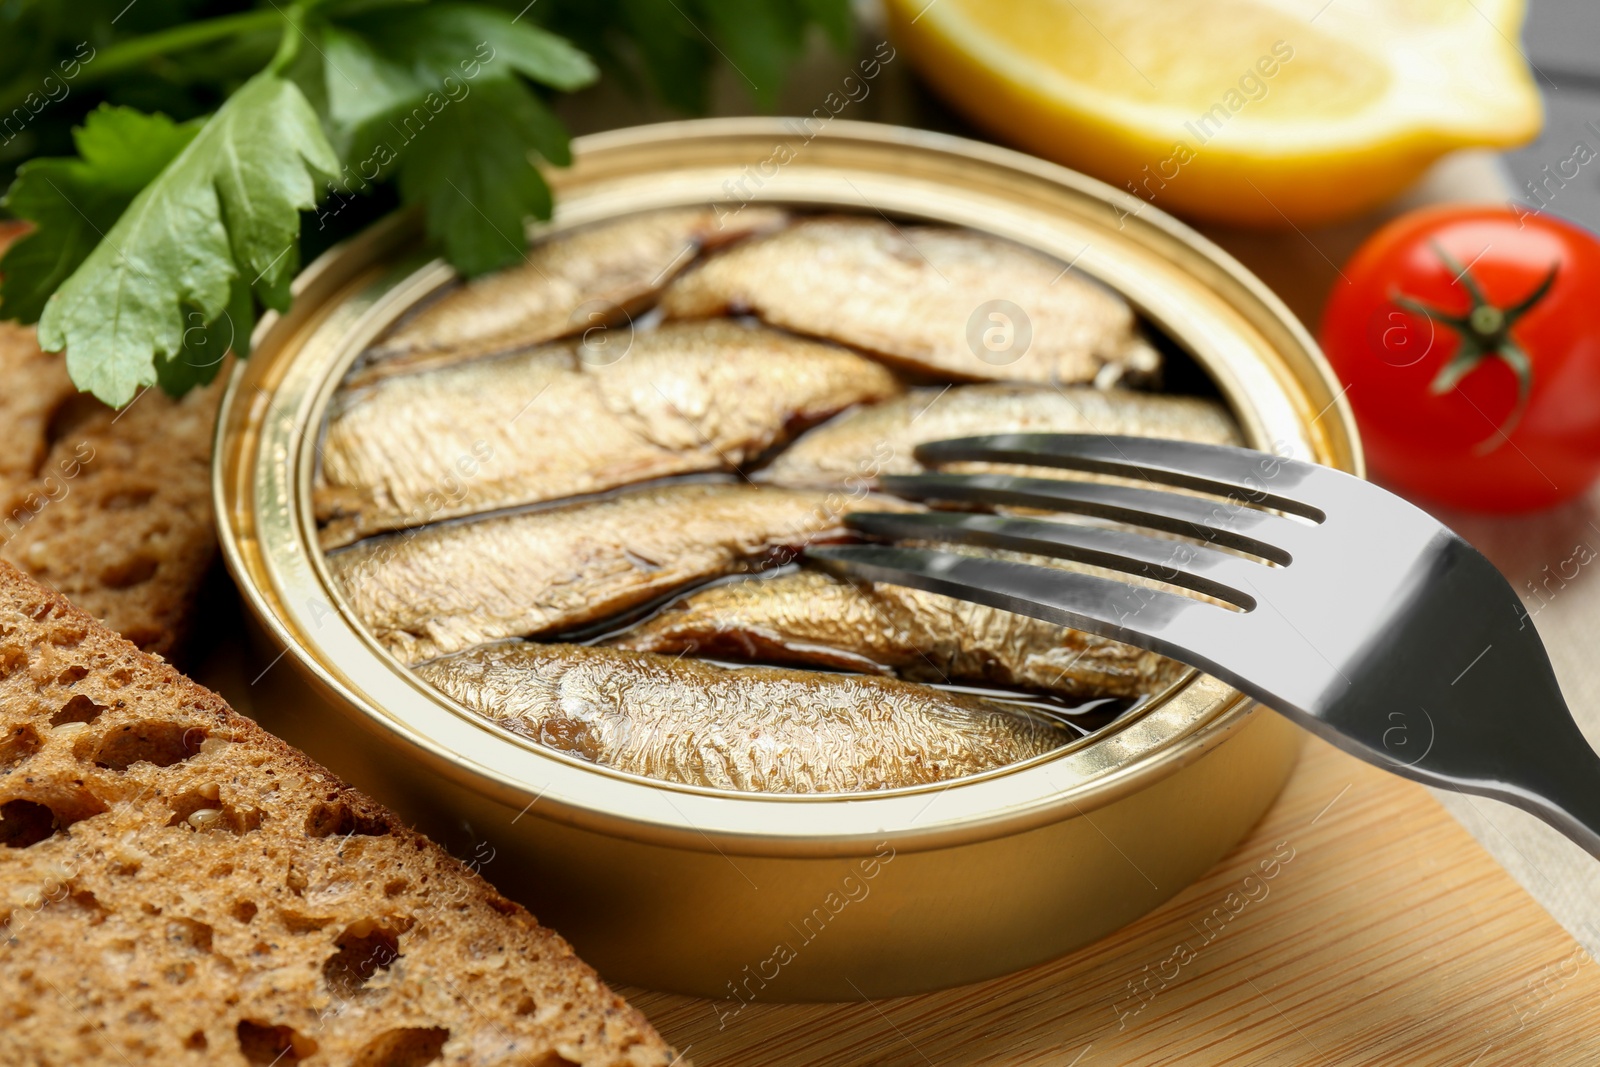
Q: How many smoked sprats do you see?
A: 7